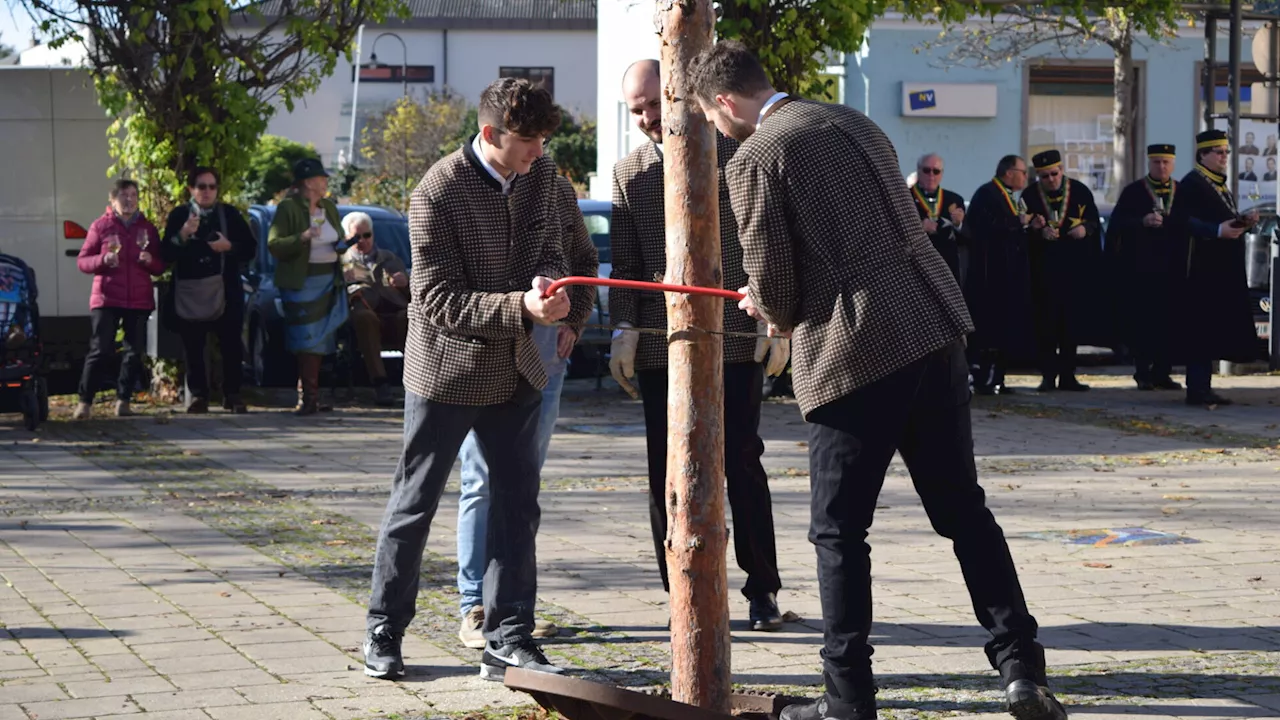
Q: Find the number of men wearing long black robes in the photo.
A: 5